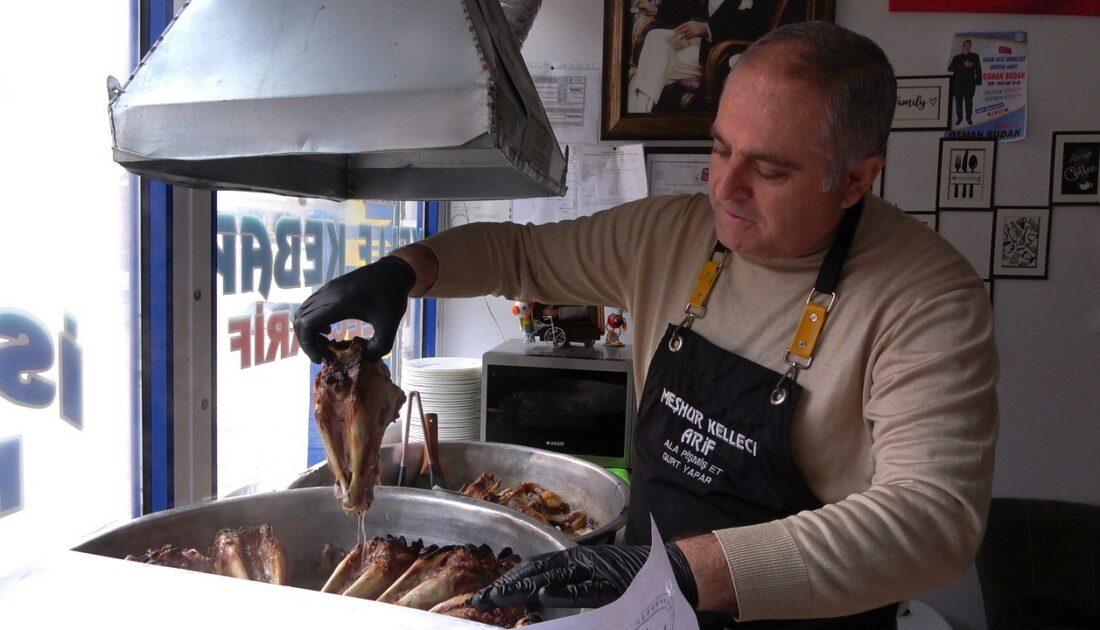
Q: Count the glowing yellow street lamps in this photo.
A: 0